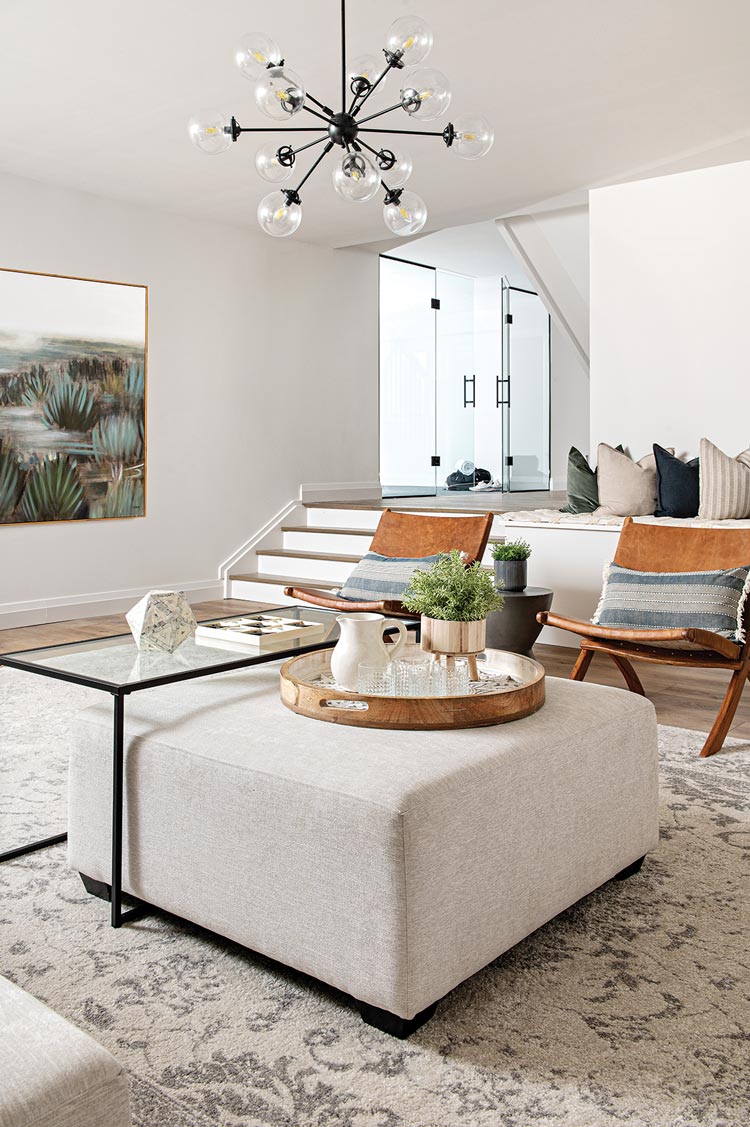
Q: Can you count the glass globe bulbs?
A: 12